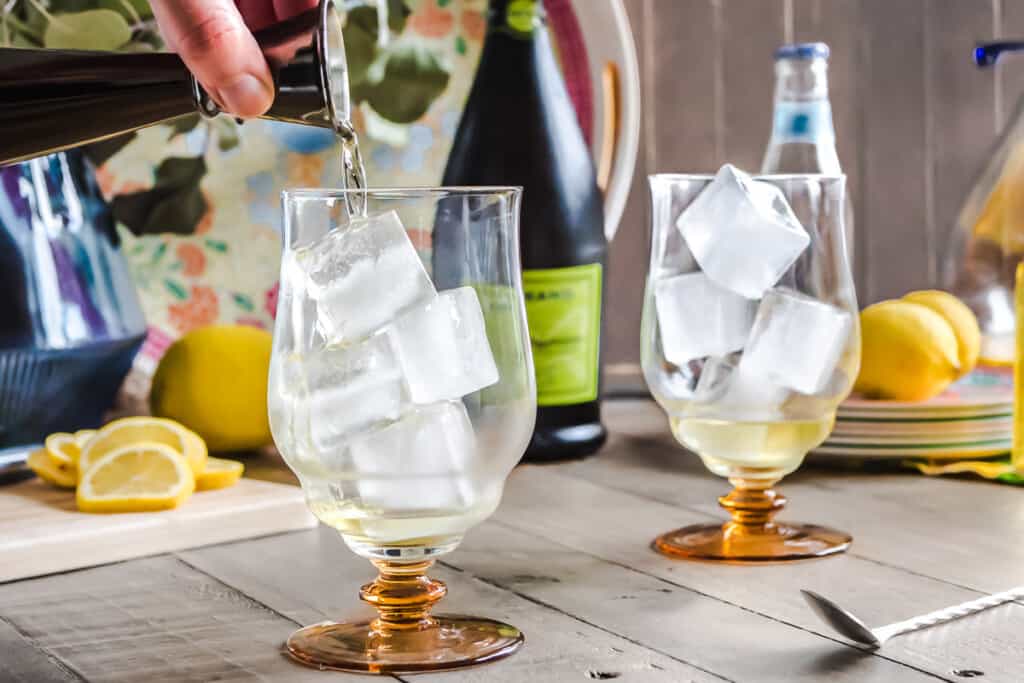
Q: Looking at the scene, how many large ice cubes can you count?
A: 8